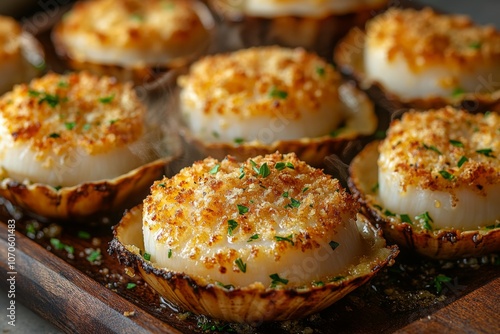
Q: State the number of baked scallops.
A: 8